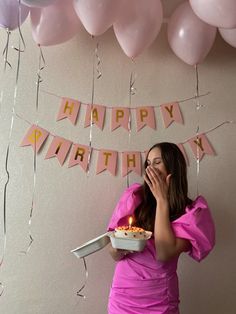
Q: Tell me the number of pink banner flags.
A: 13